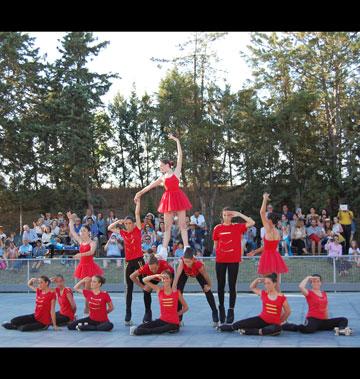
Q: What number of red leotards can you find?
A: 3